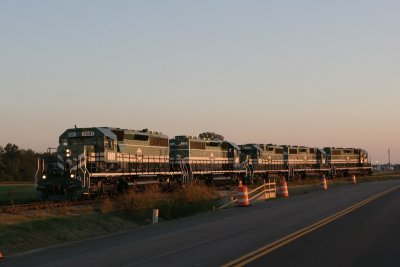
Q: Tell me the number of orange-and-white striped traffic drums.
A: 4